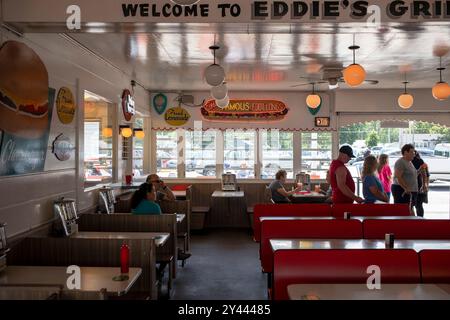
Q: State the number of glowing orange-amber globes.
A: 7